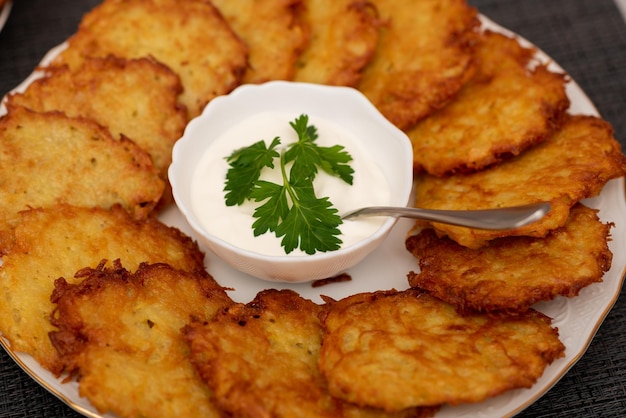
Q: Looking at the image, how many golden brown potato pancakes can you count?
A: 13